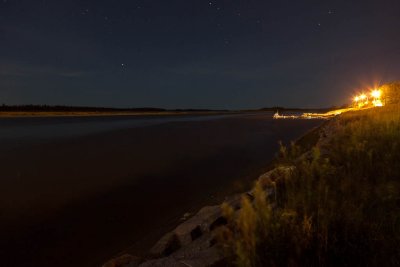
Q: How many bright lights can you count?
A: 3